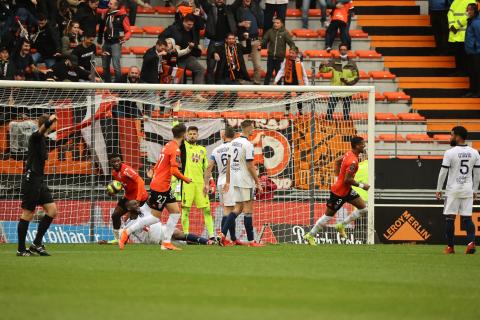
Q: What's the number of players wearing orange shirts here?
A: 3